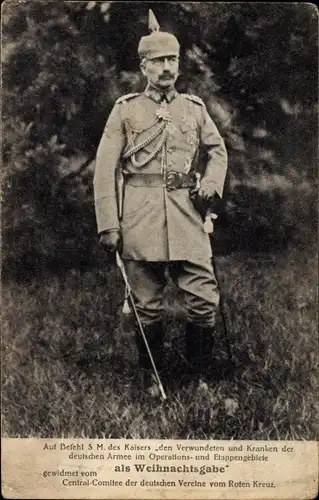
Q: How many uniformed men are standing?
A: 1